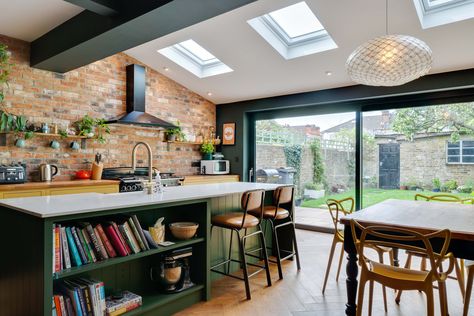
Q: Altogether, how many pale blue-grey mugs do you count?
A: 3